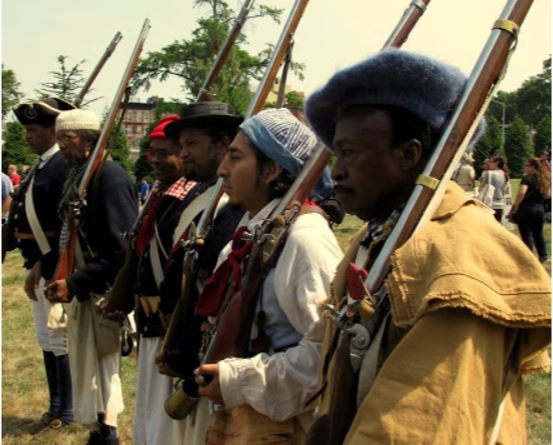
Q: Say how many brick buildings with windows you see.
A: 1